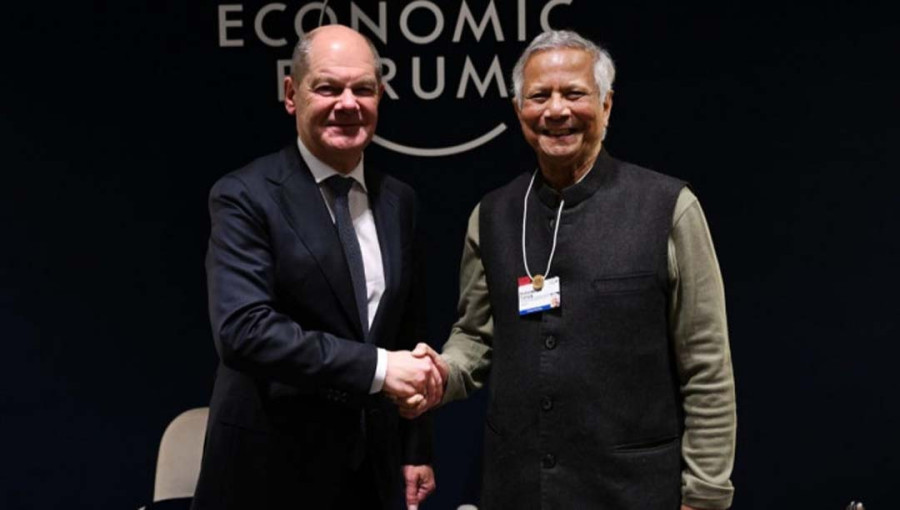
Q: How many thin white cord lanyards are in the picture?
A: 1